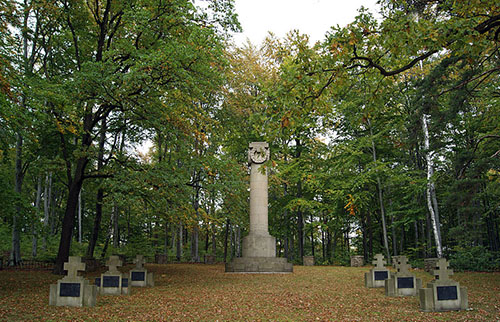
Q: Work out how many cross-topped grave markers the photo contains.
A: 6